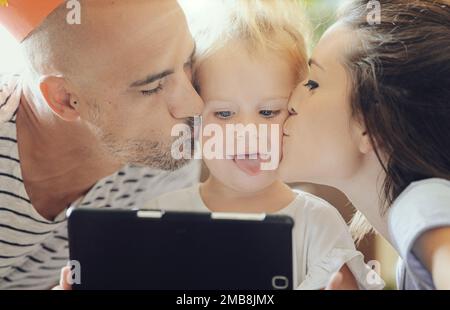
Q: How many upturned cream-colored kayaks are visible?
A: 0